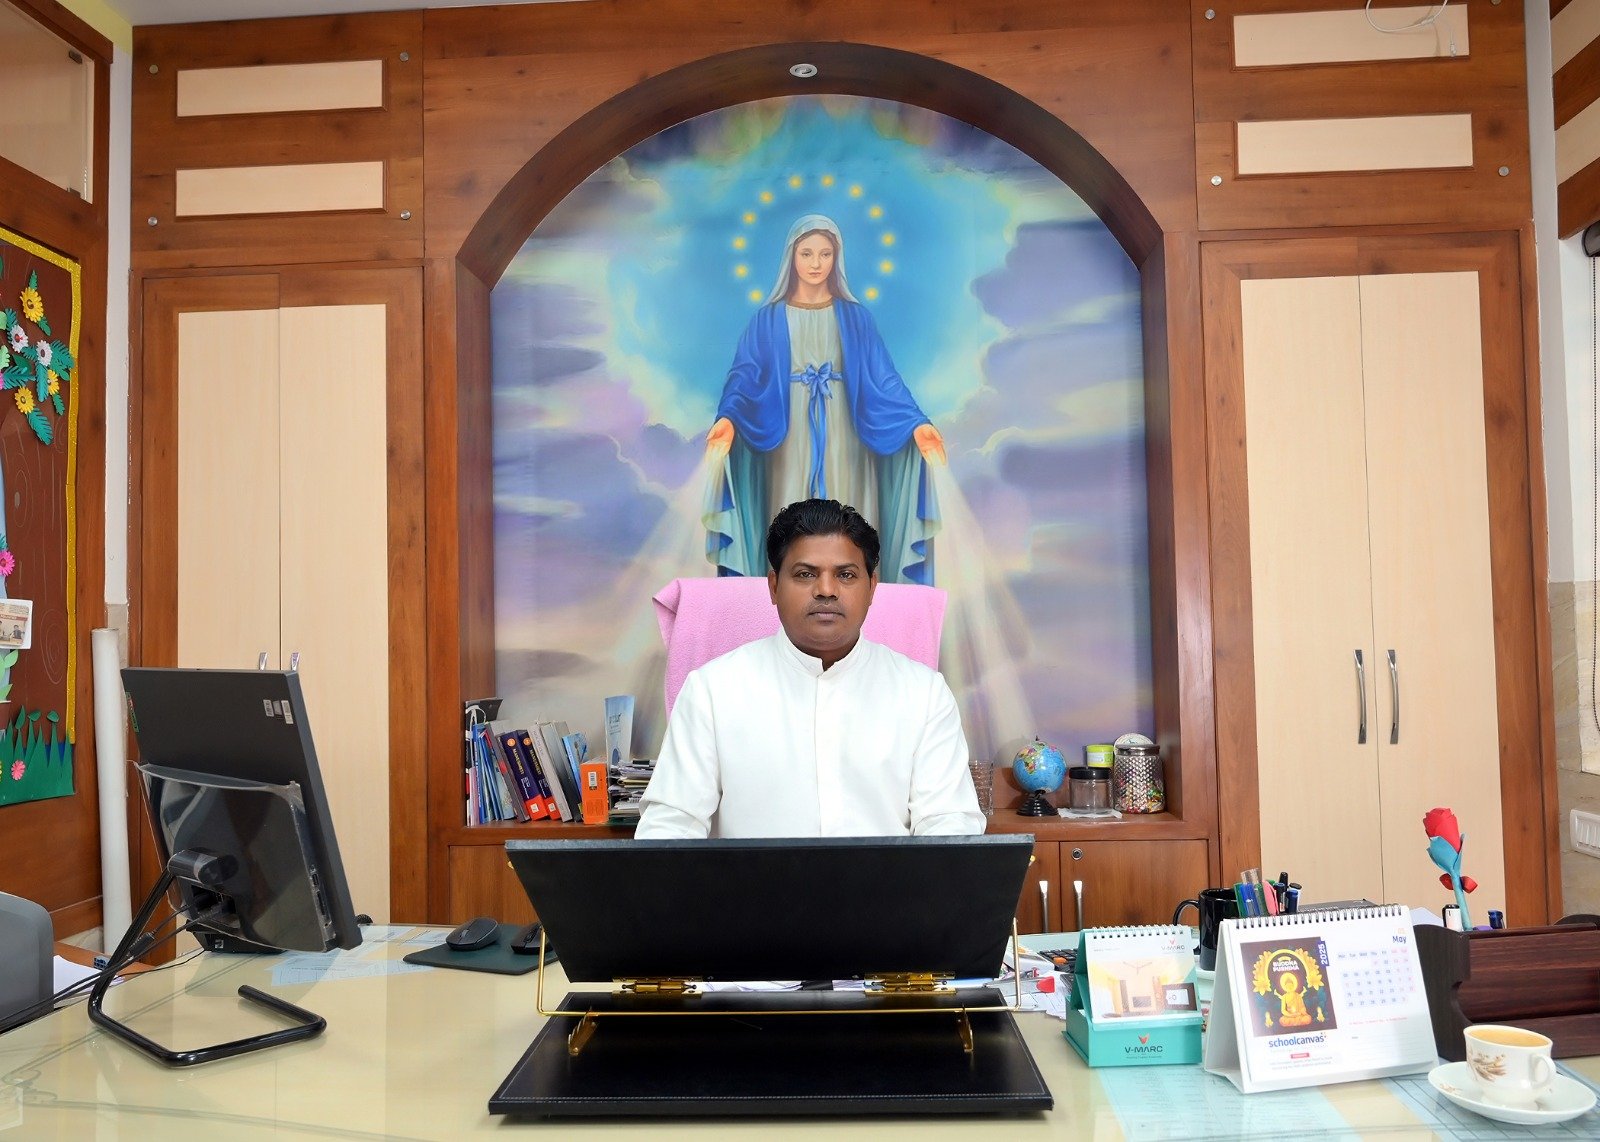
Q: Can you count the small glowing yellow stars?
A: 12